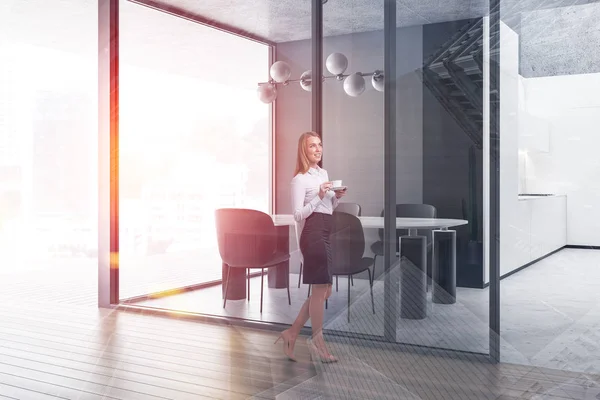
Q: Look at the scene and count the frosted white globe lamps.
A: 6